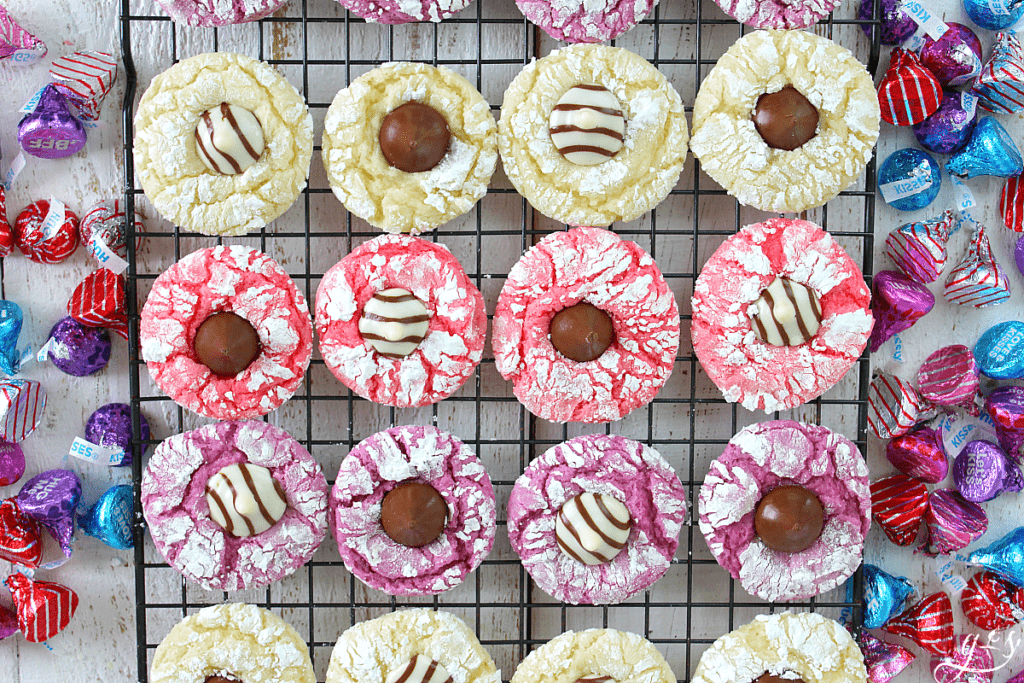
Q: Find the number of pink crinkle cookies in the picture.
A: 4